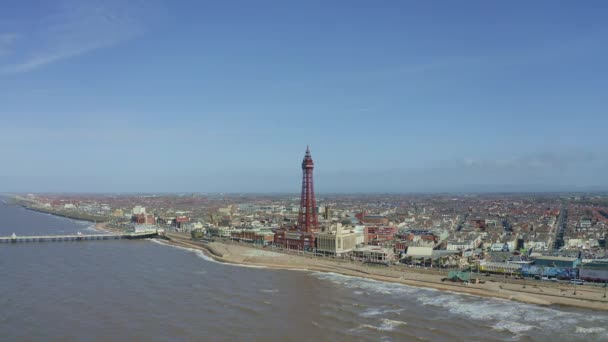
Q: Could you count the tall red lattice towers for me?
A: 1